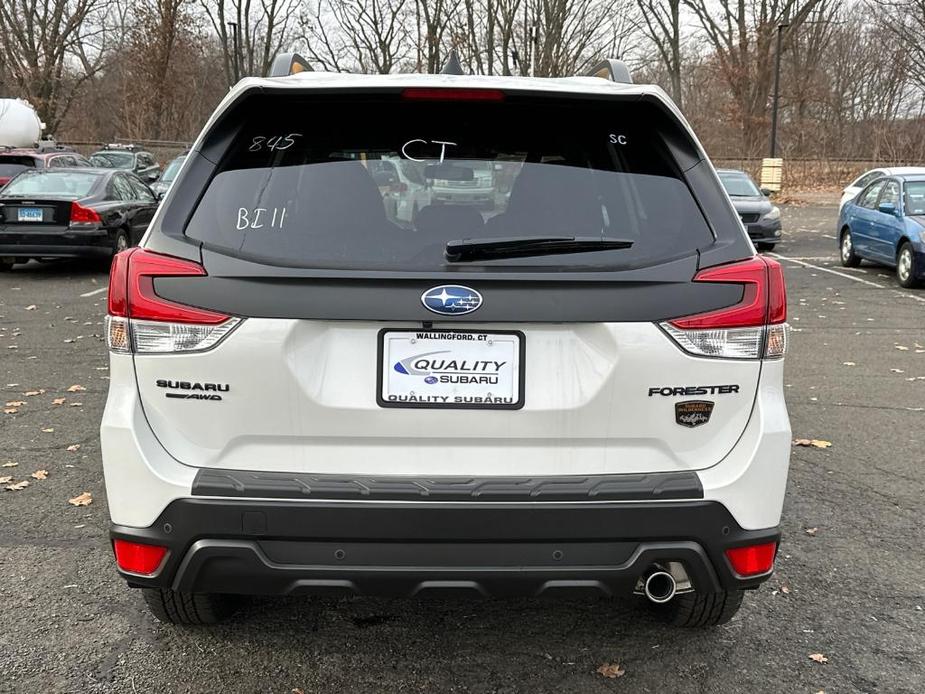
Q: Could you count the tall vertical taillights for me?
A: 2